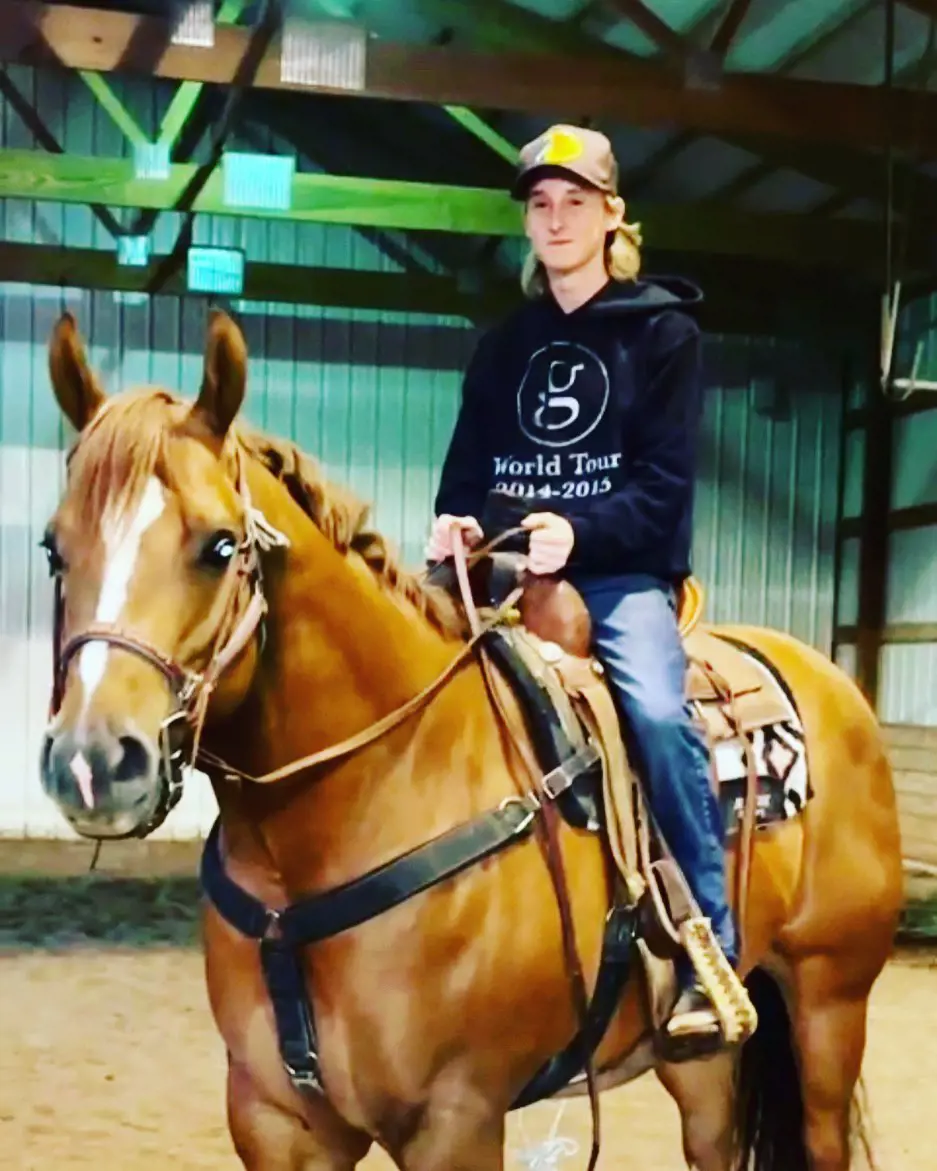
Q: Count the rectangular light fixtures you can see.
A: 6